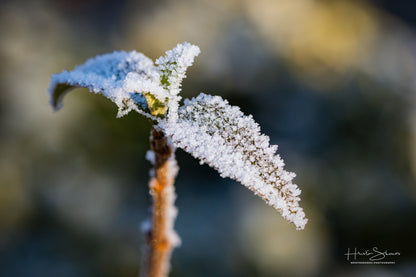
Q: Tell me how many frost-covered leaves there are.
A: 3